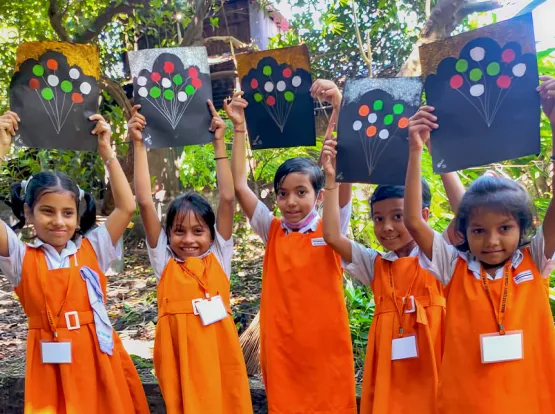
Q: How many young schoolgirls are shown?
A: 5